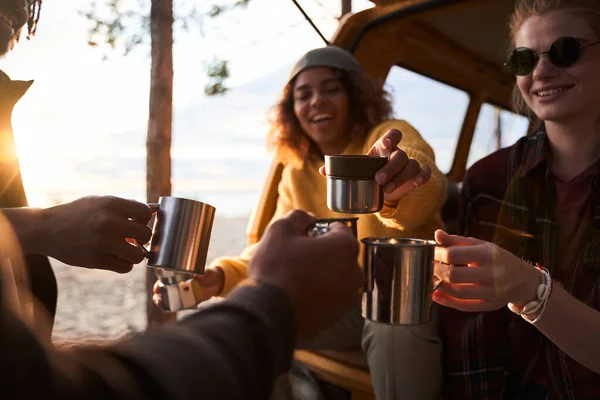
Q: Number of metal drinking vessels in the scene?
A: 4